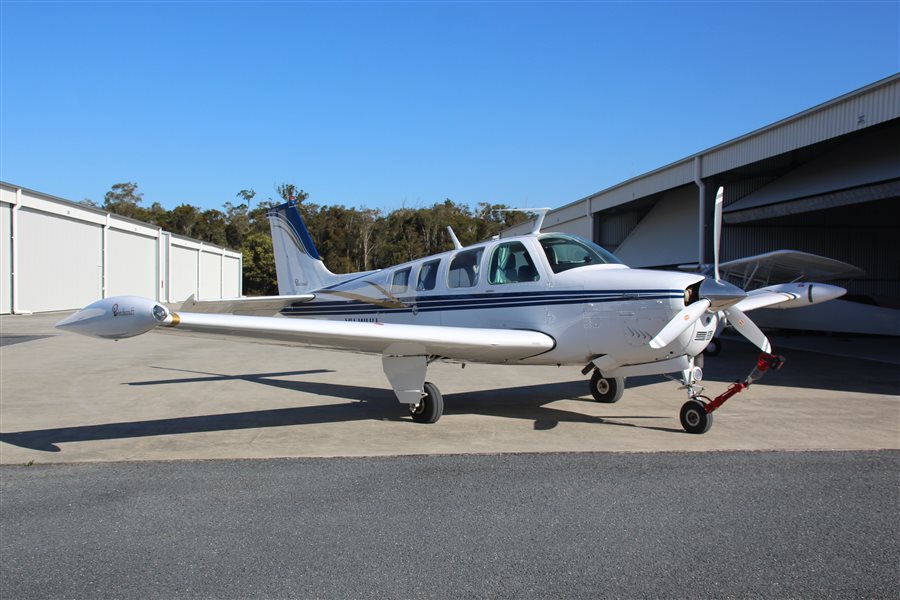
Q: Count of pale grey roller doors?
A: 6